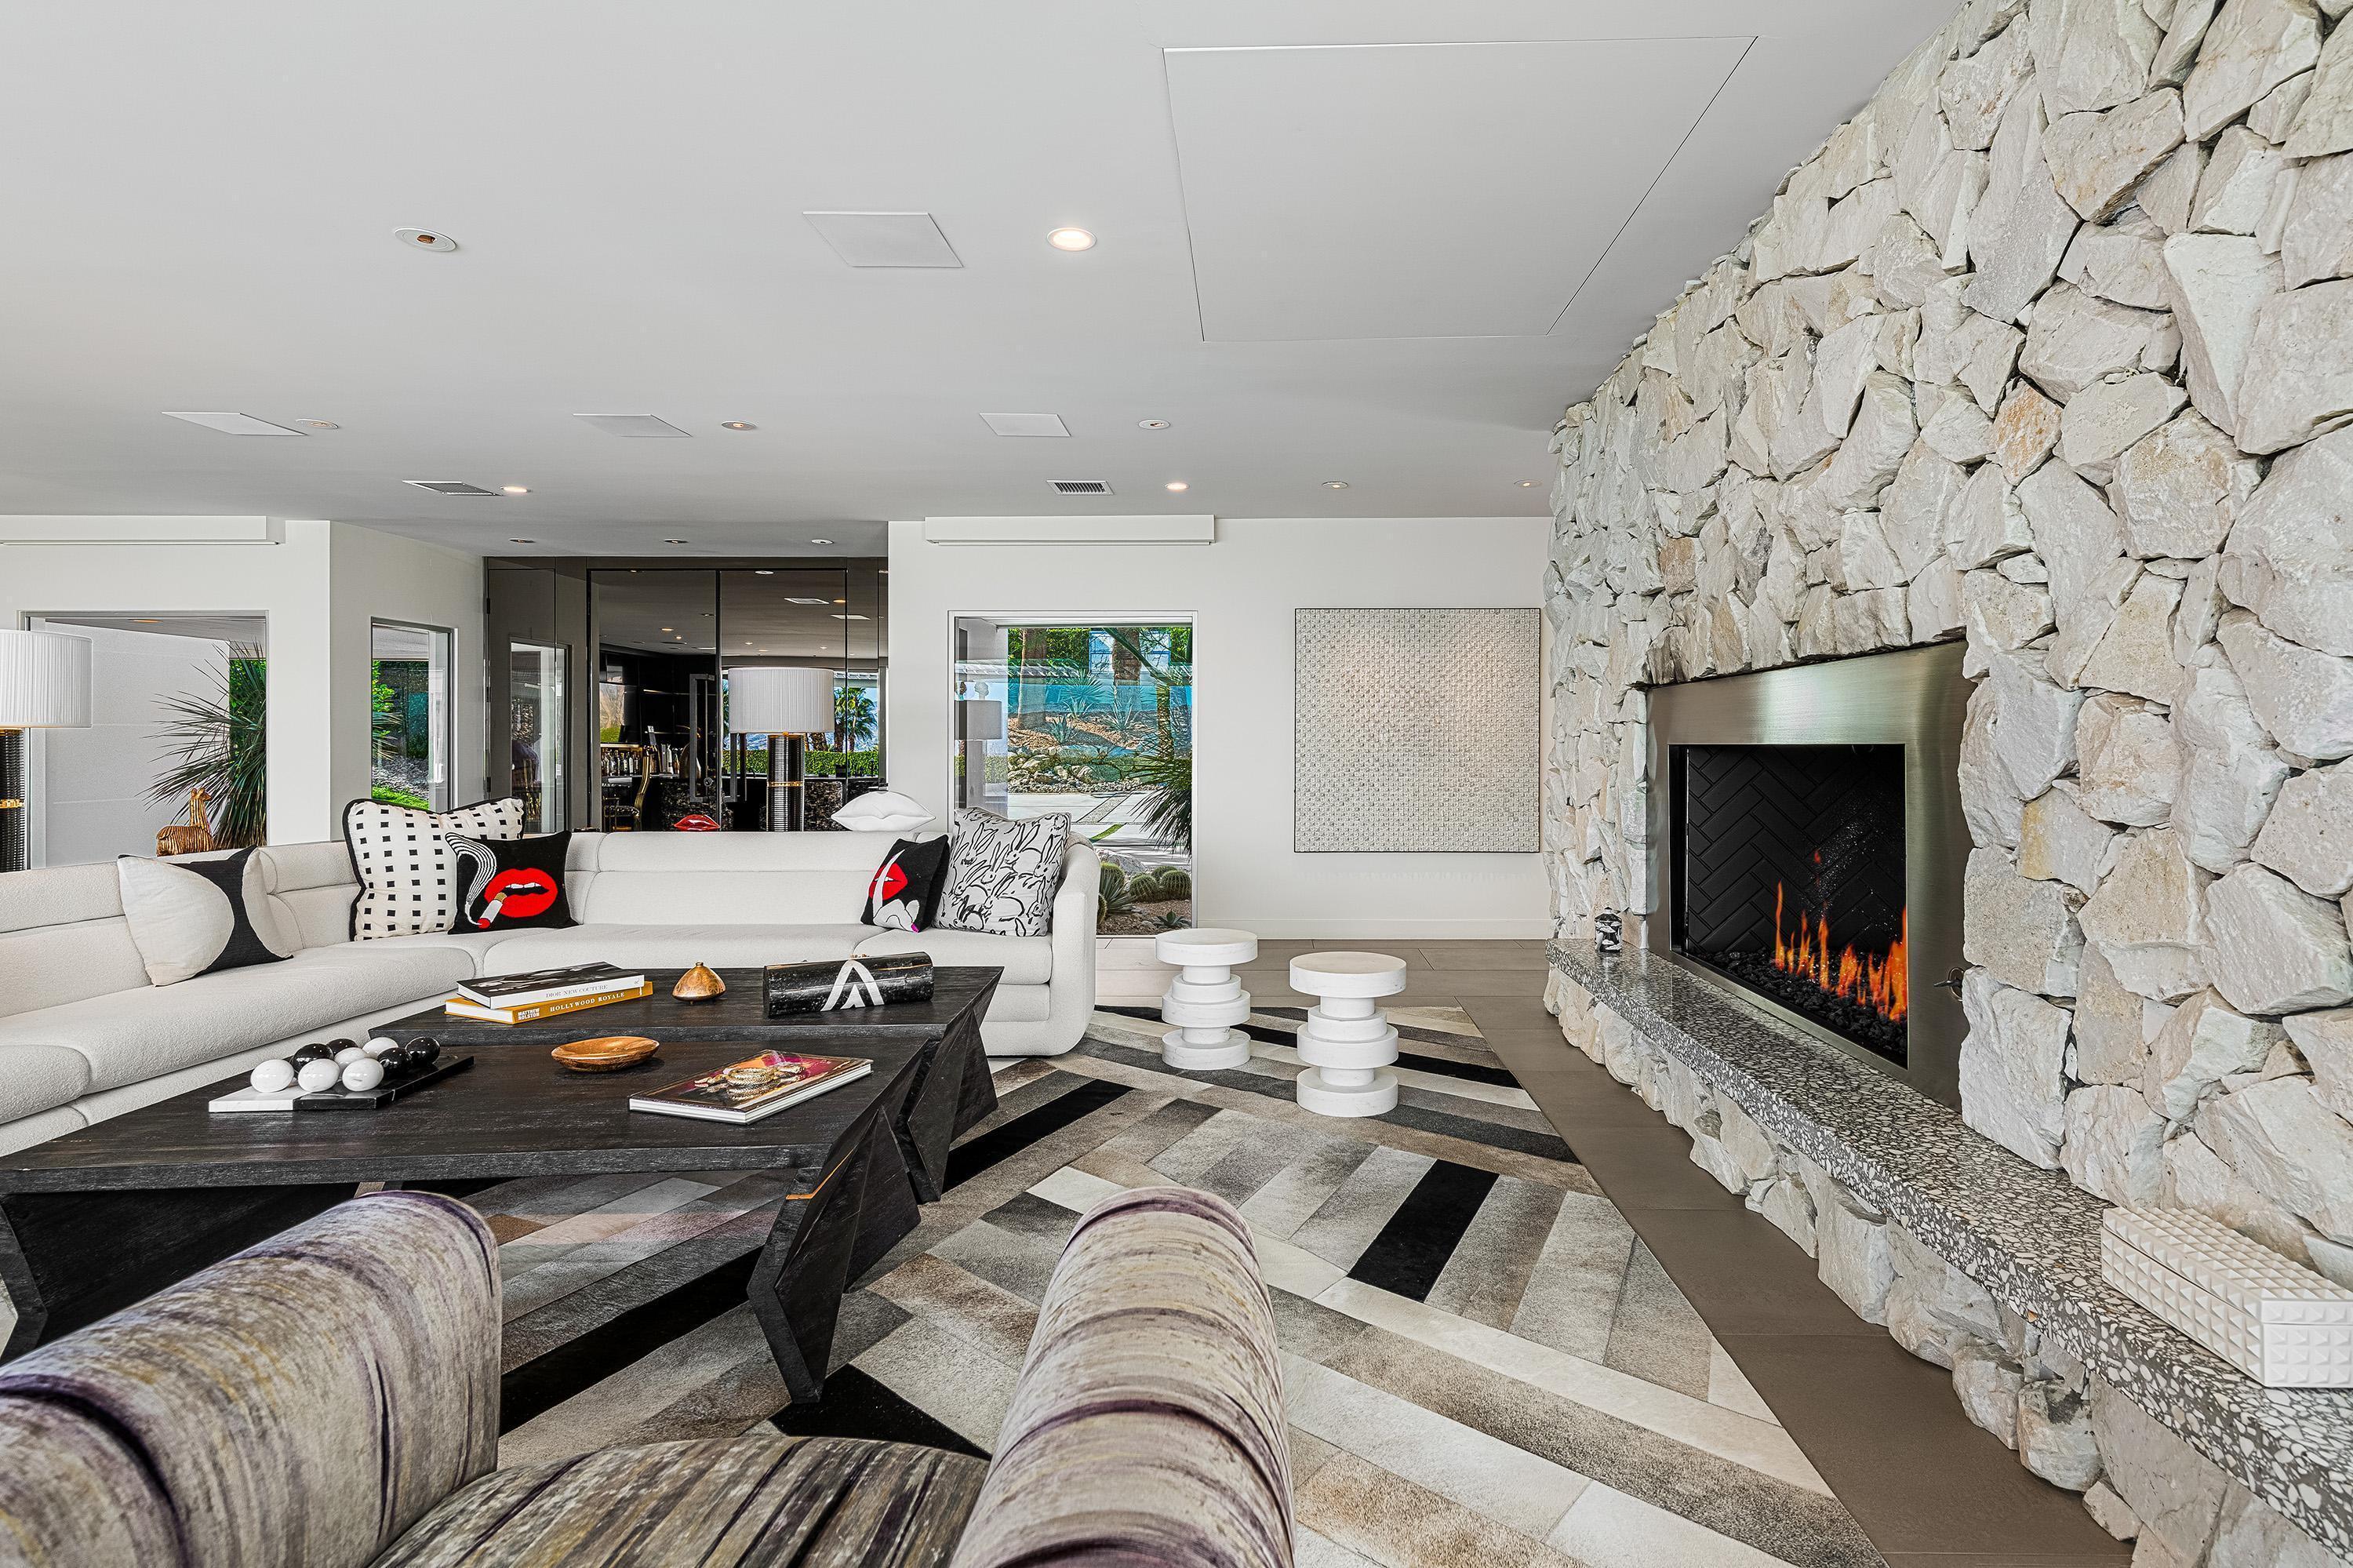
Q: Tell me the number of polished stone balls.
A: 9